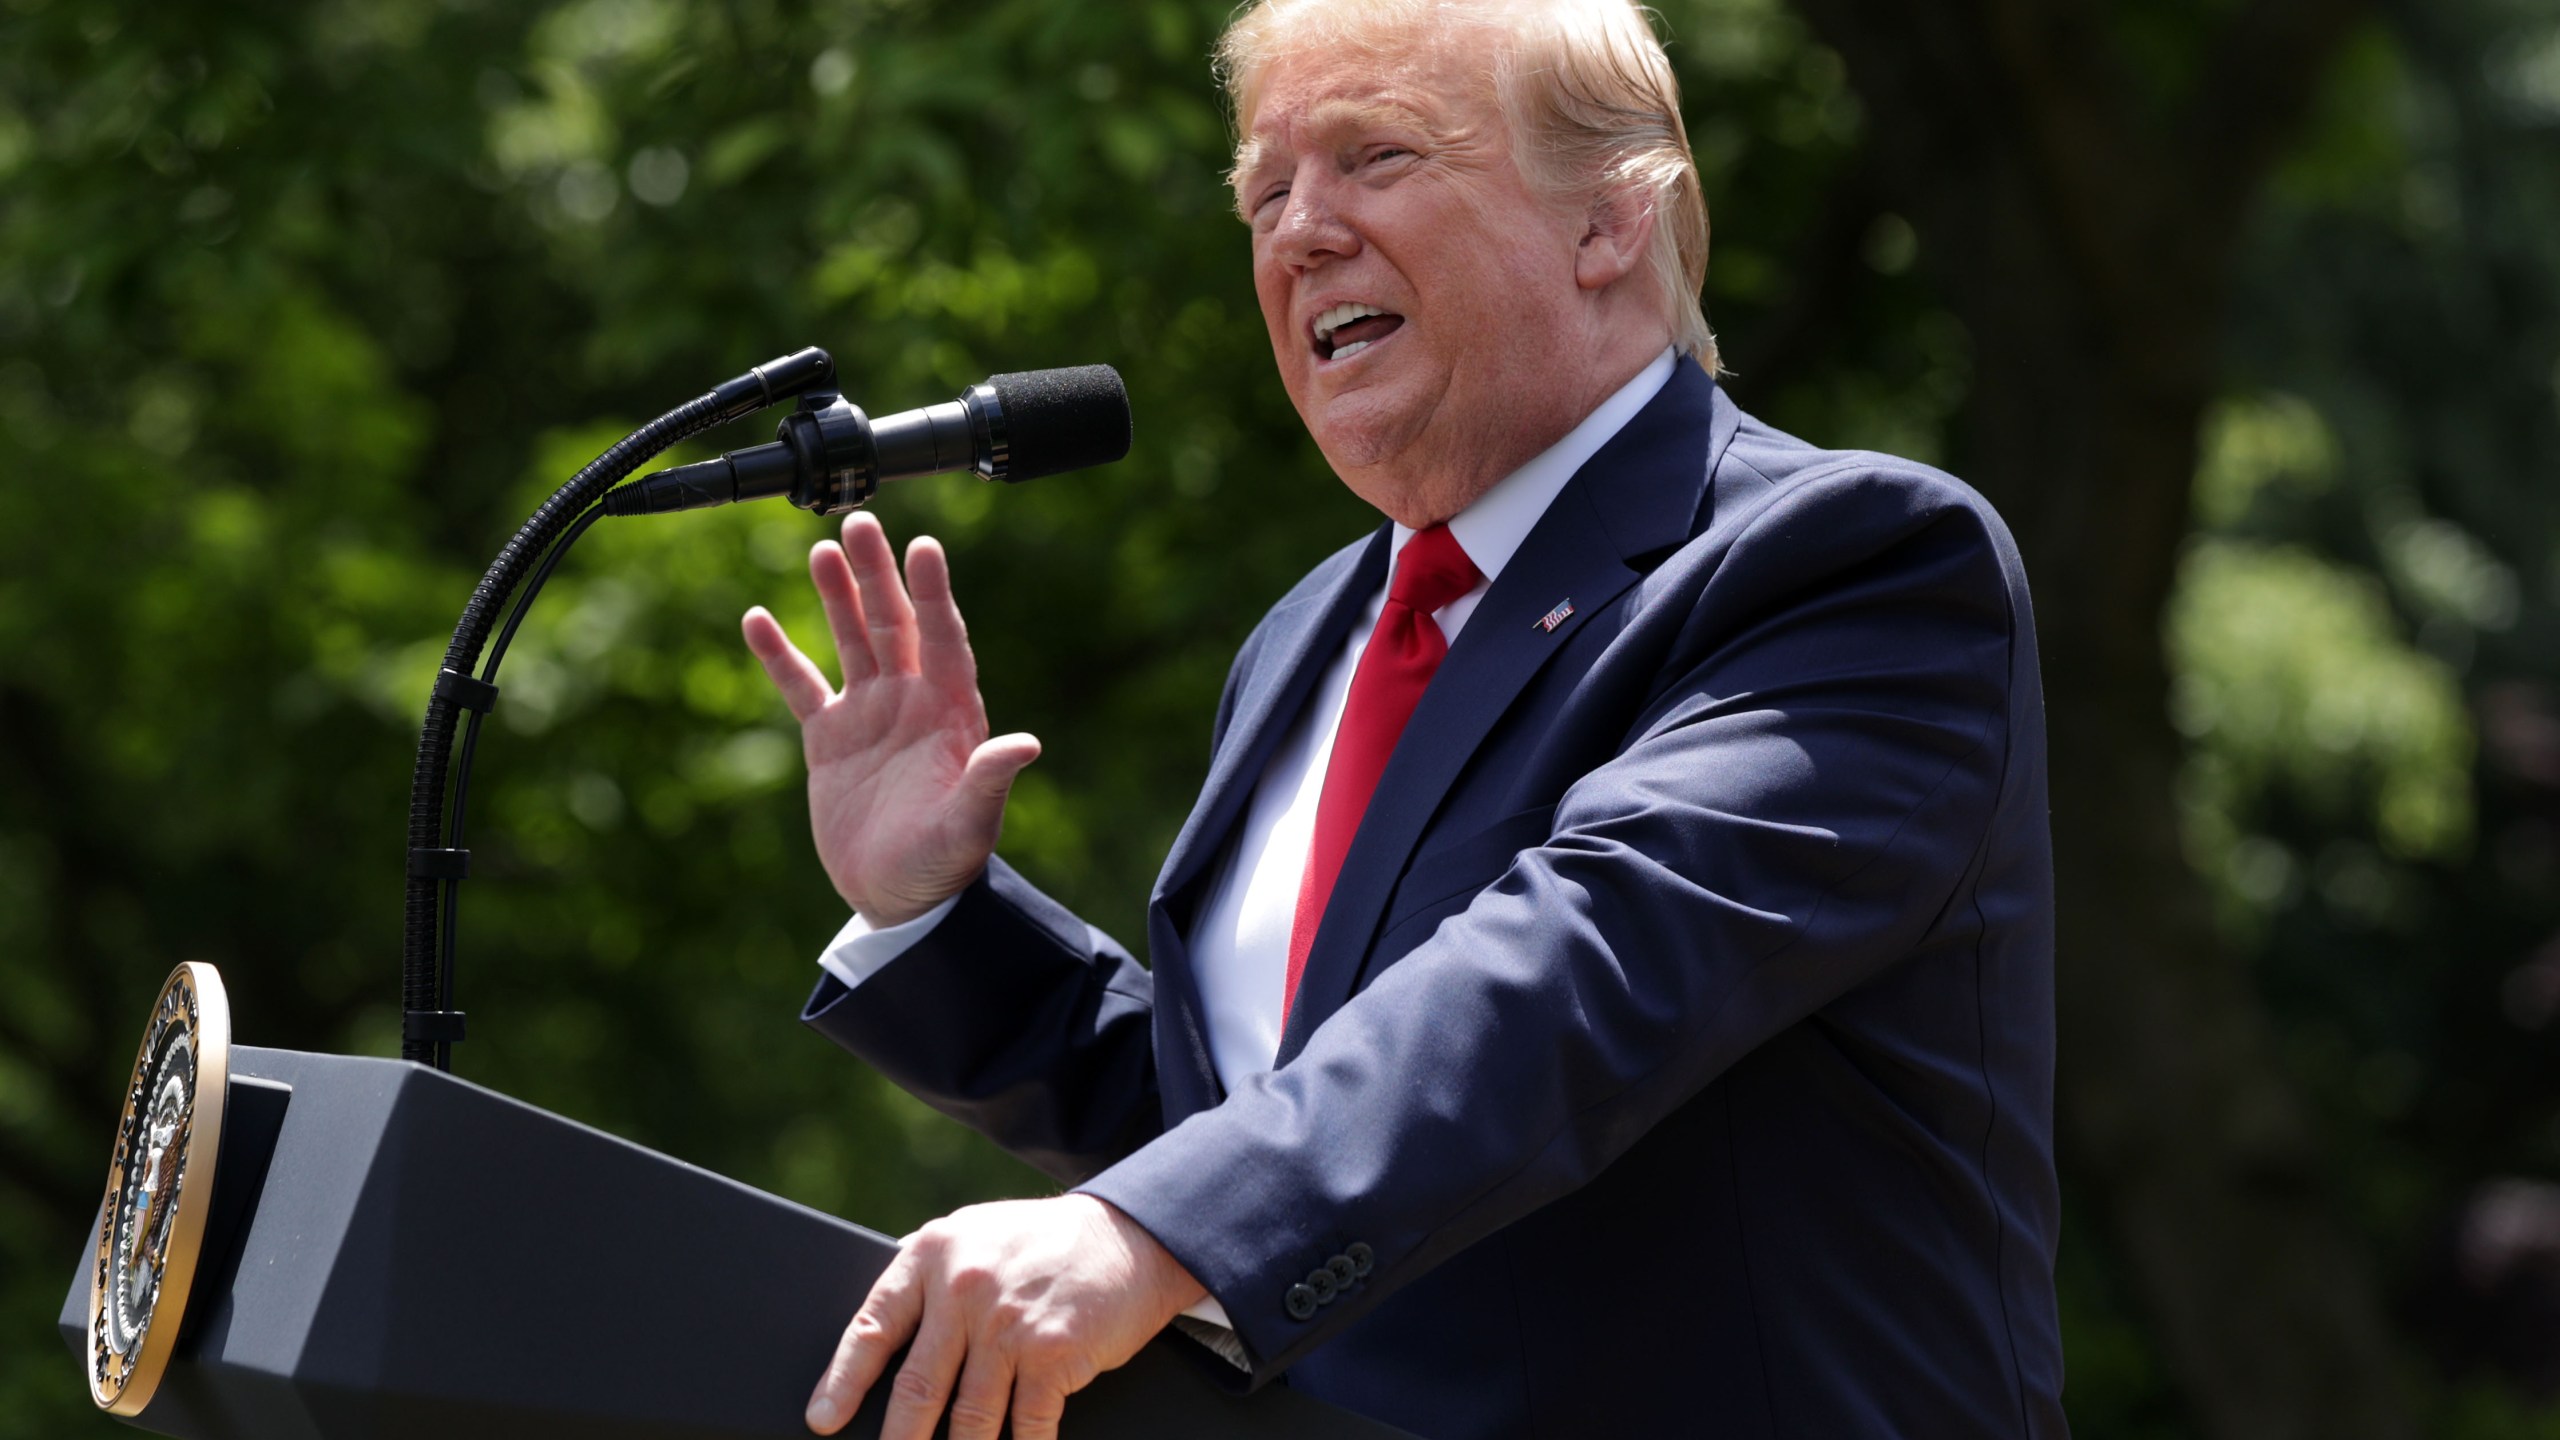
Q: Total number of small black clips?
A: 3